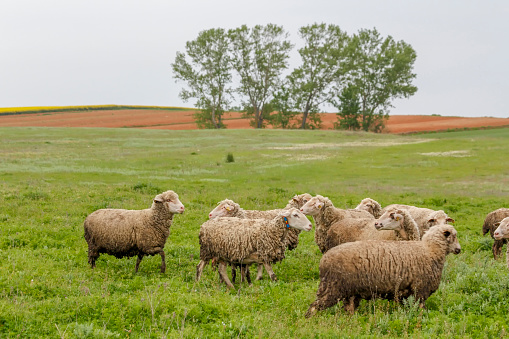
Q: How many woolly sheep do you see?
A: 11